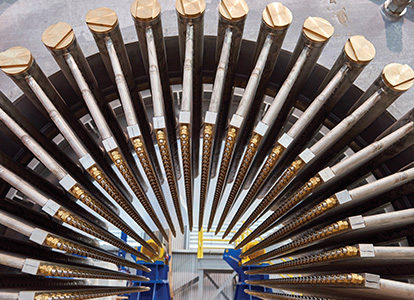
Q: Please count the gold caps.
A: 10